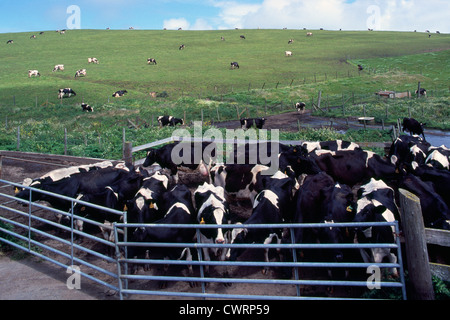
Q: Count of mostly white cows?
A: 6